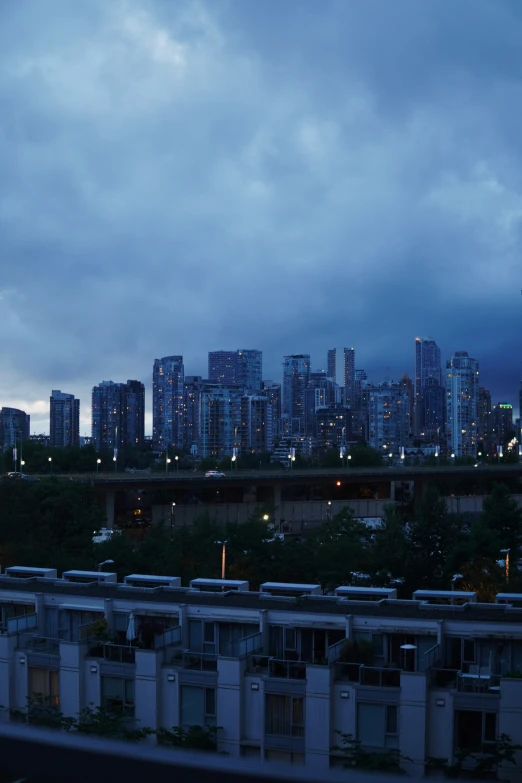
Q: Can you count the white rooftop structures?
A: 8